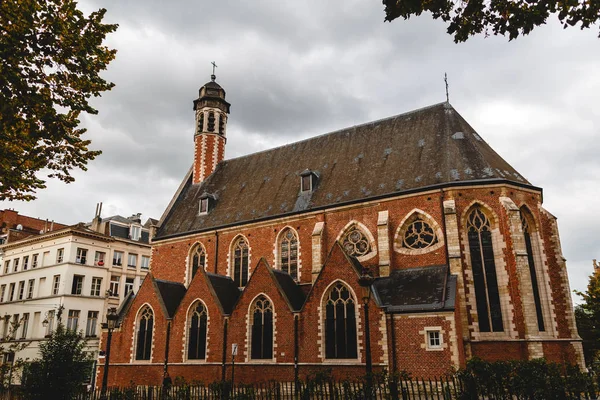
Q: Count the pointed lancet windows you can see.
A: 9